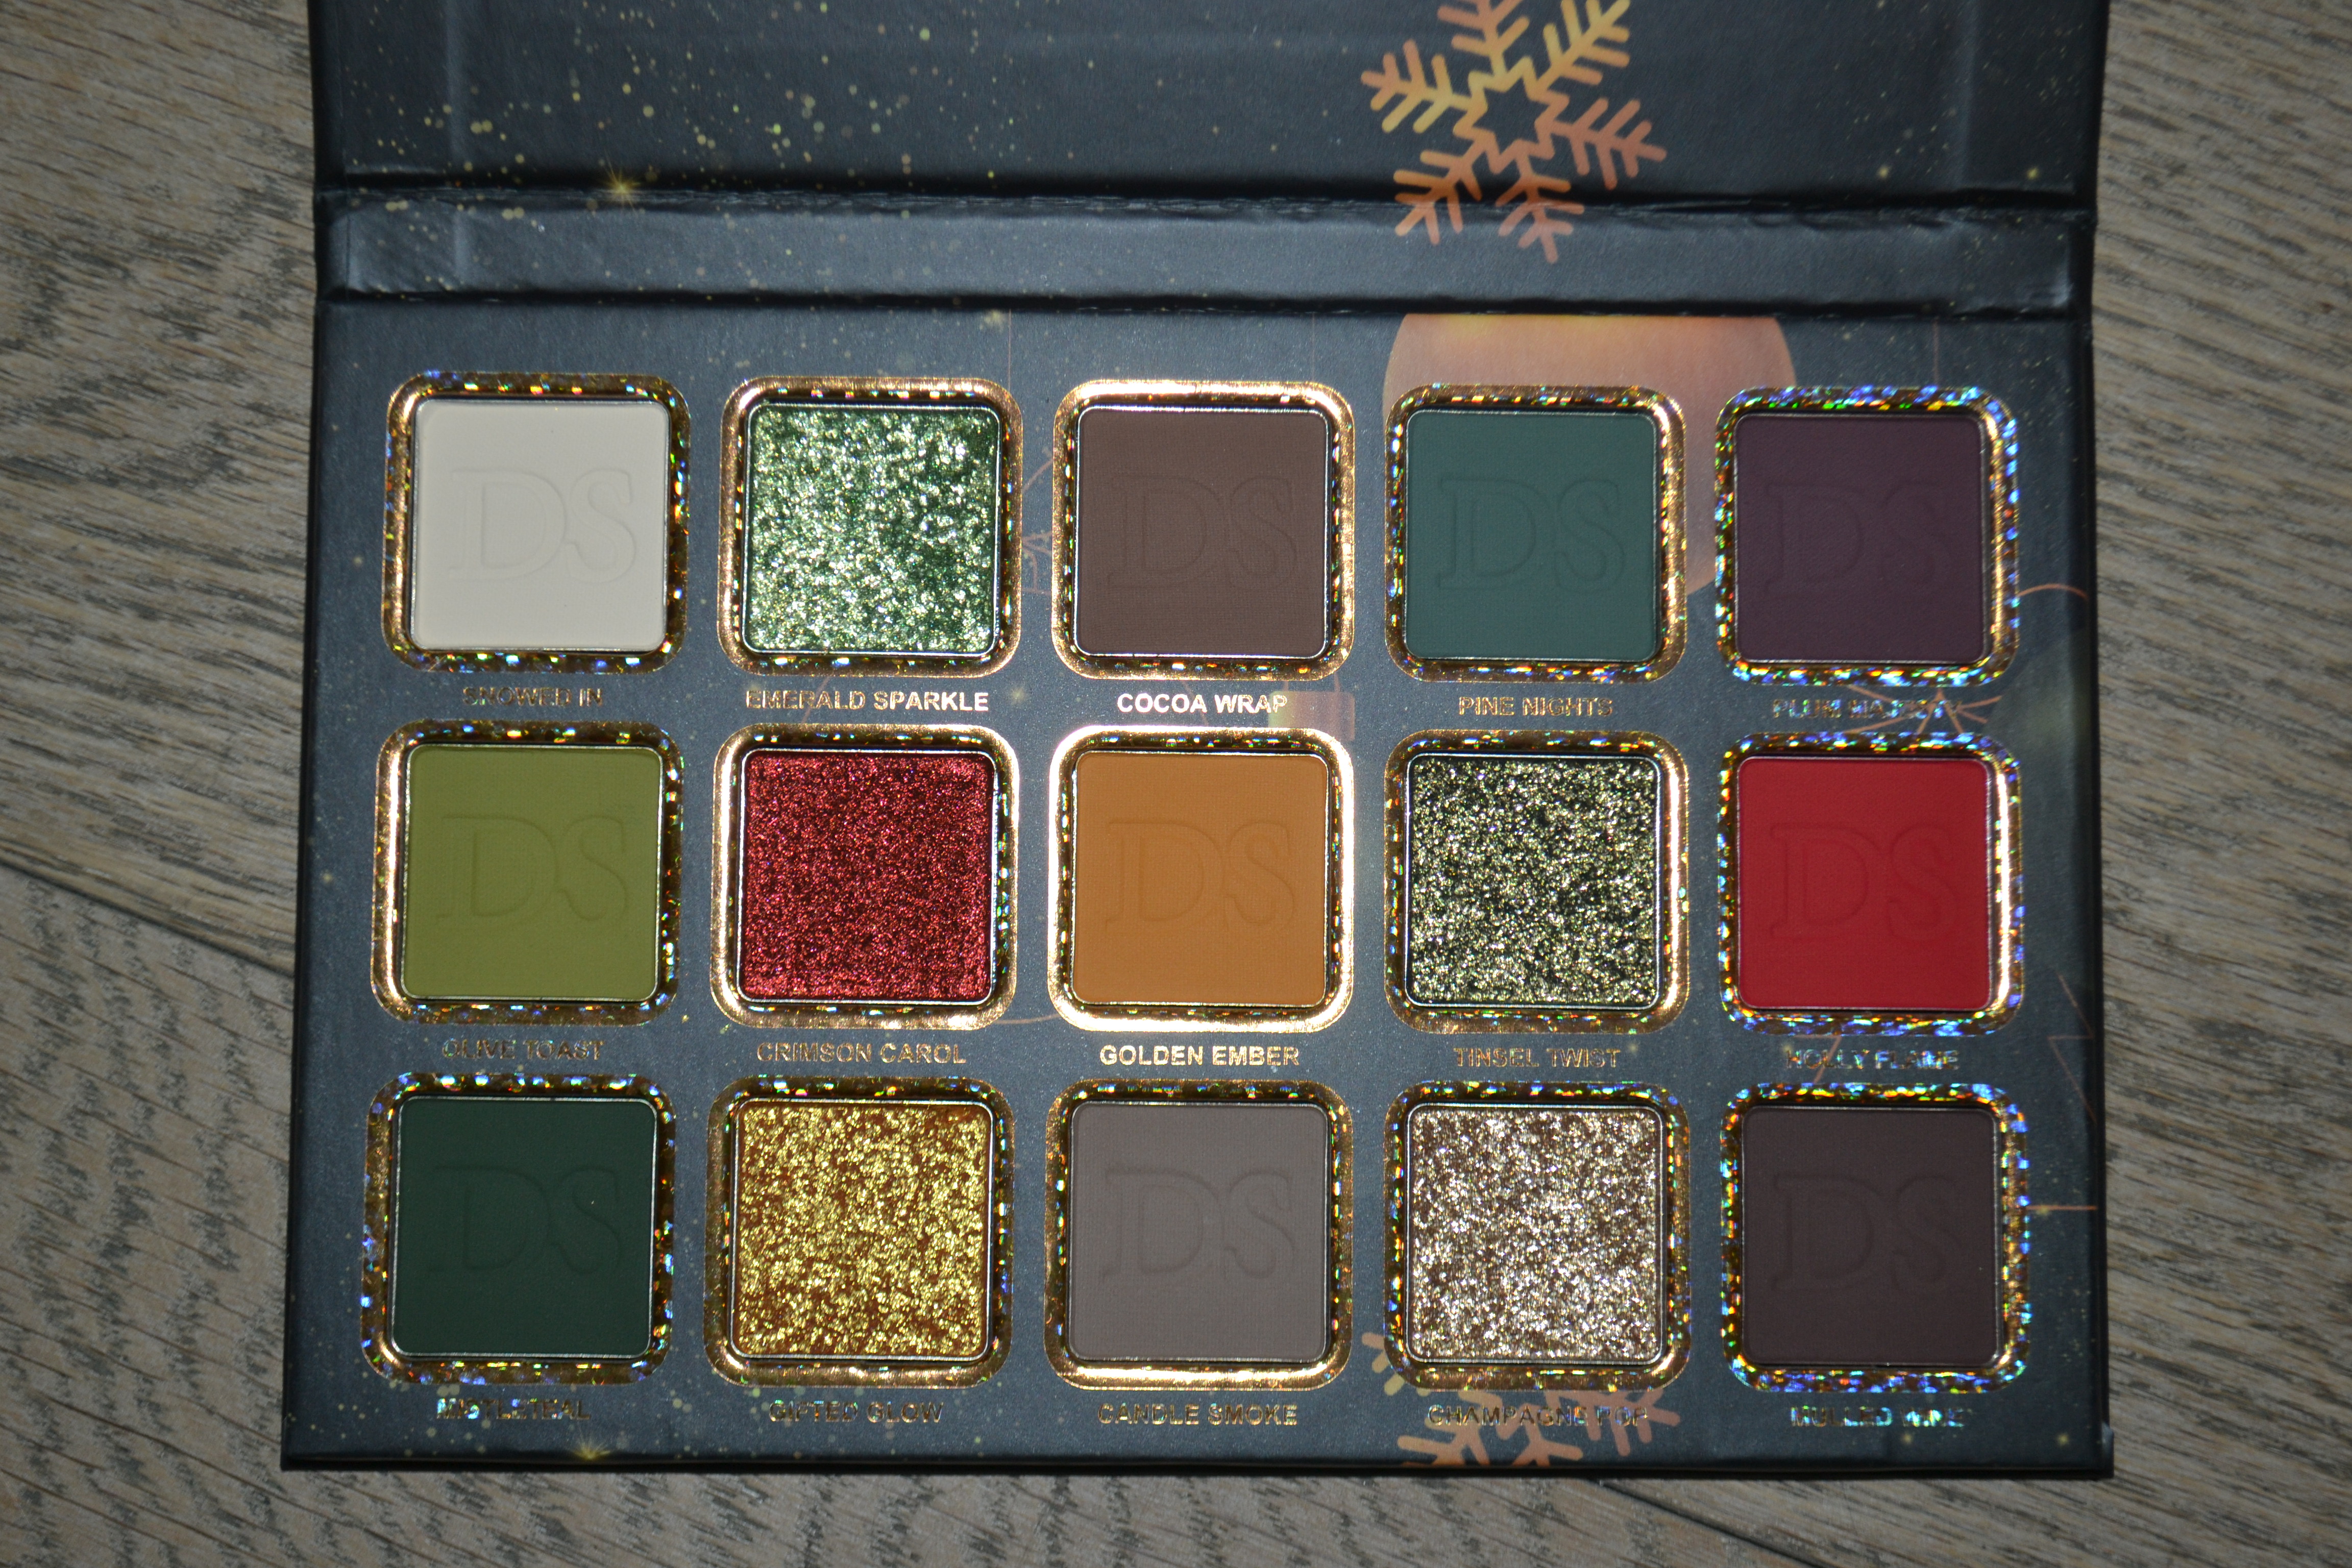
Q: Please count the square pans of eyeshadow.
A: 15